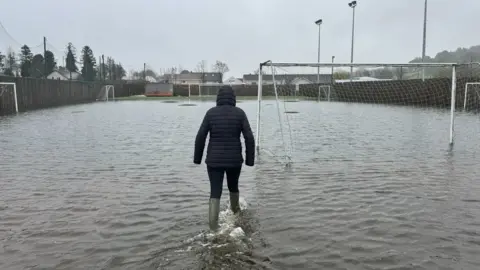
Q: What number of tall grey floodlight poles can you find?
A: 3